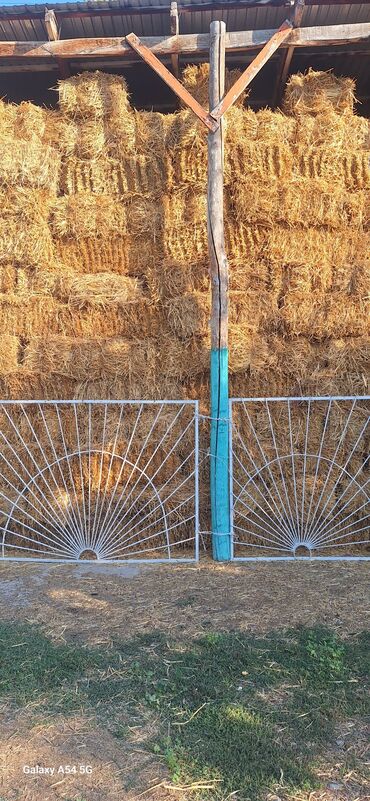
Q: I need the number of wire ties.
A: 3